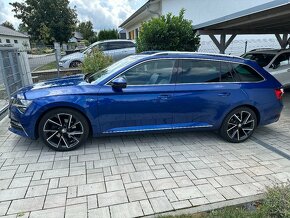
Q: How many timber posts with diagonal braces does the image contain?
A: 2